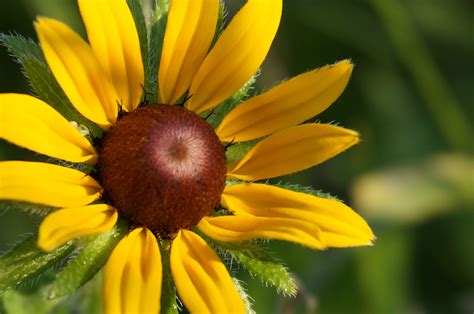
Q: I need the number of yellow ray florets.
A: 13